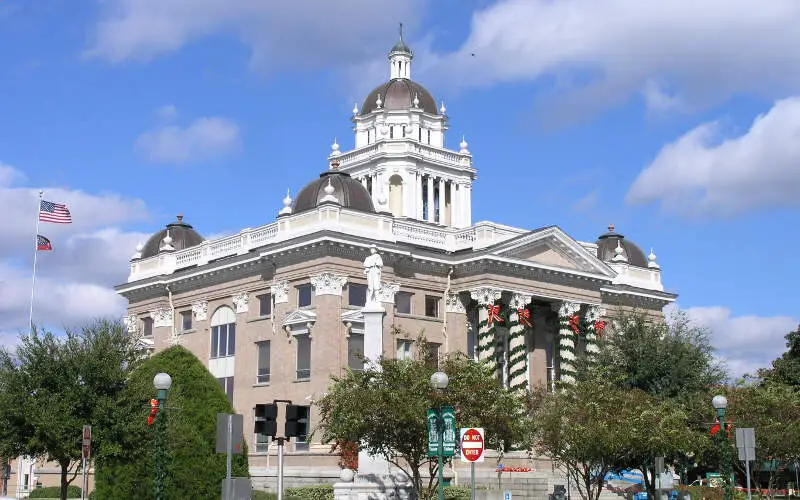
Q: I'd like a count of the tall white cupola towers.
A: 1